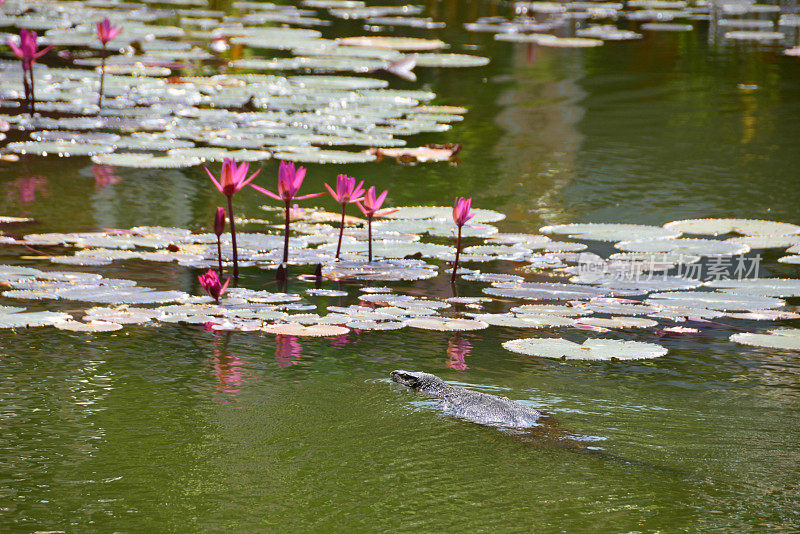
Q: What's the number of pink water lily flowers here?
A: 9